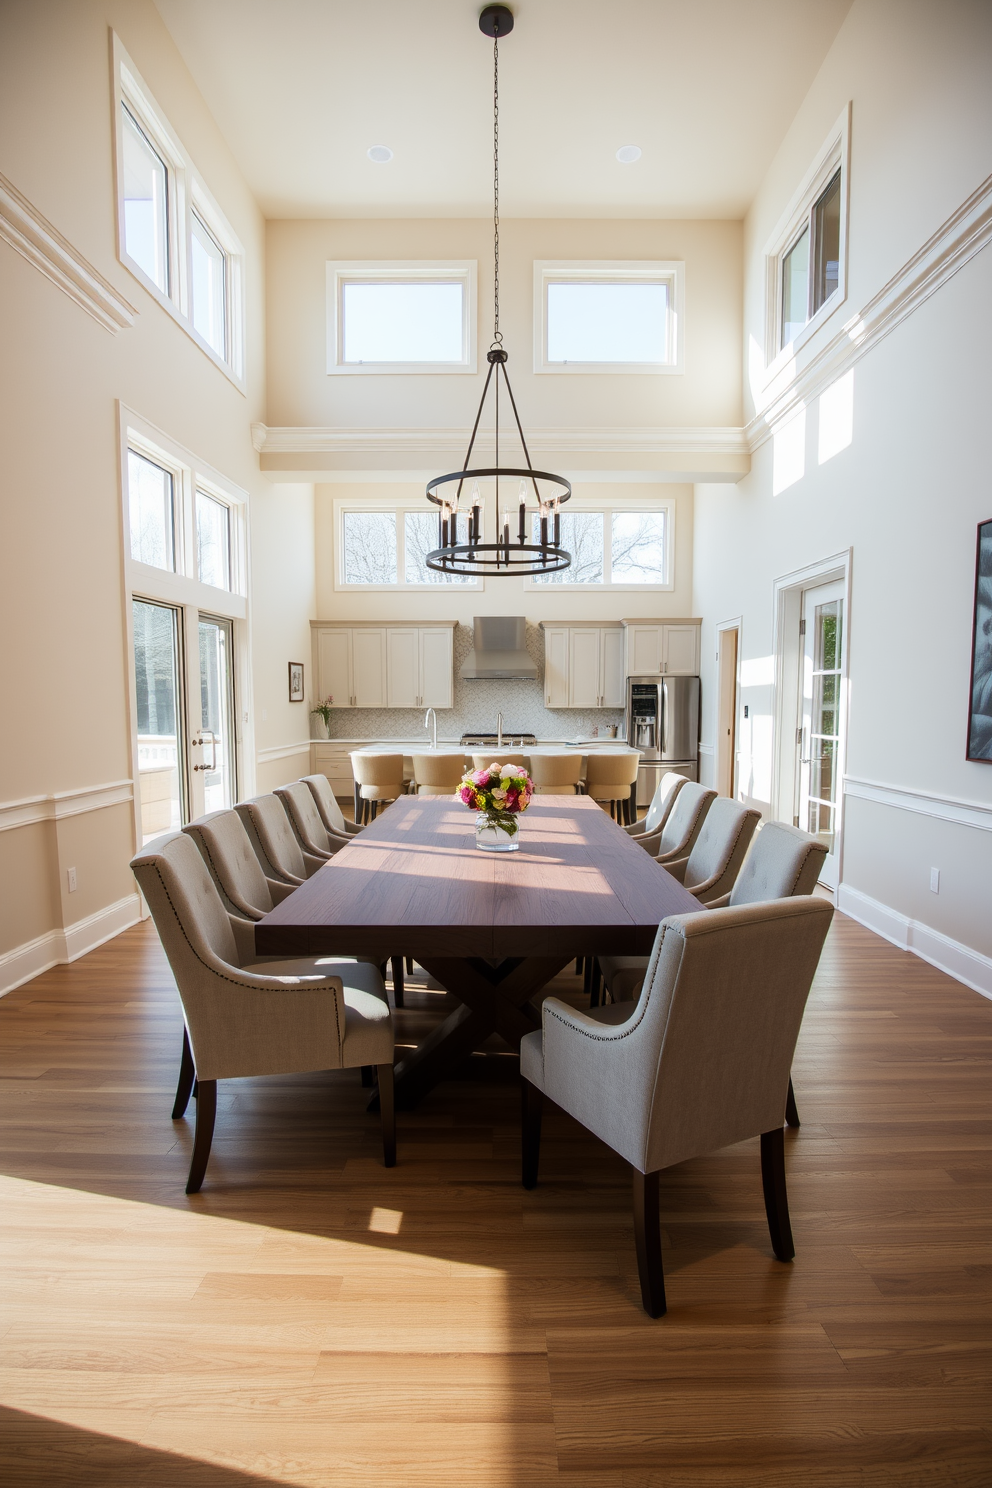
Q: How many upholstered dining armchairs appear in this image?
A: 10